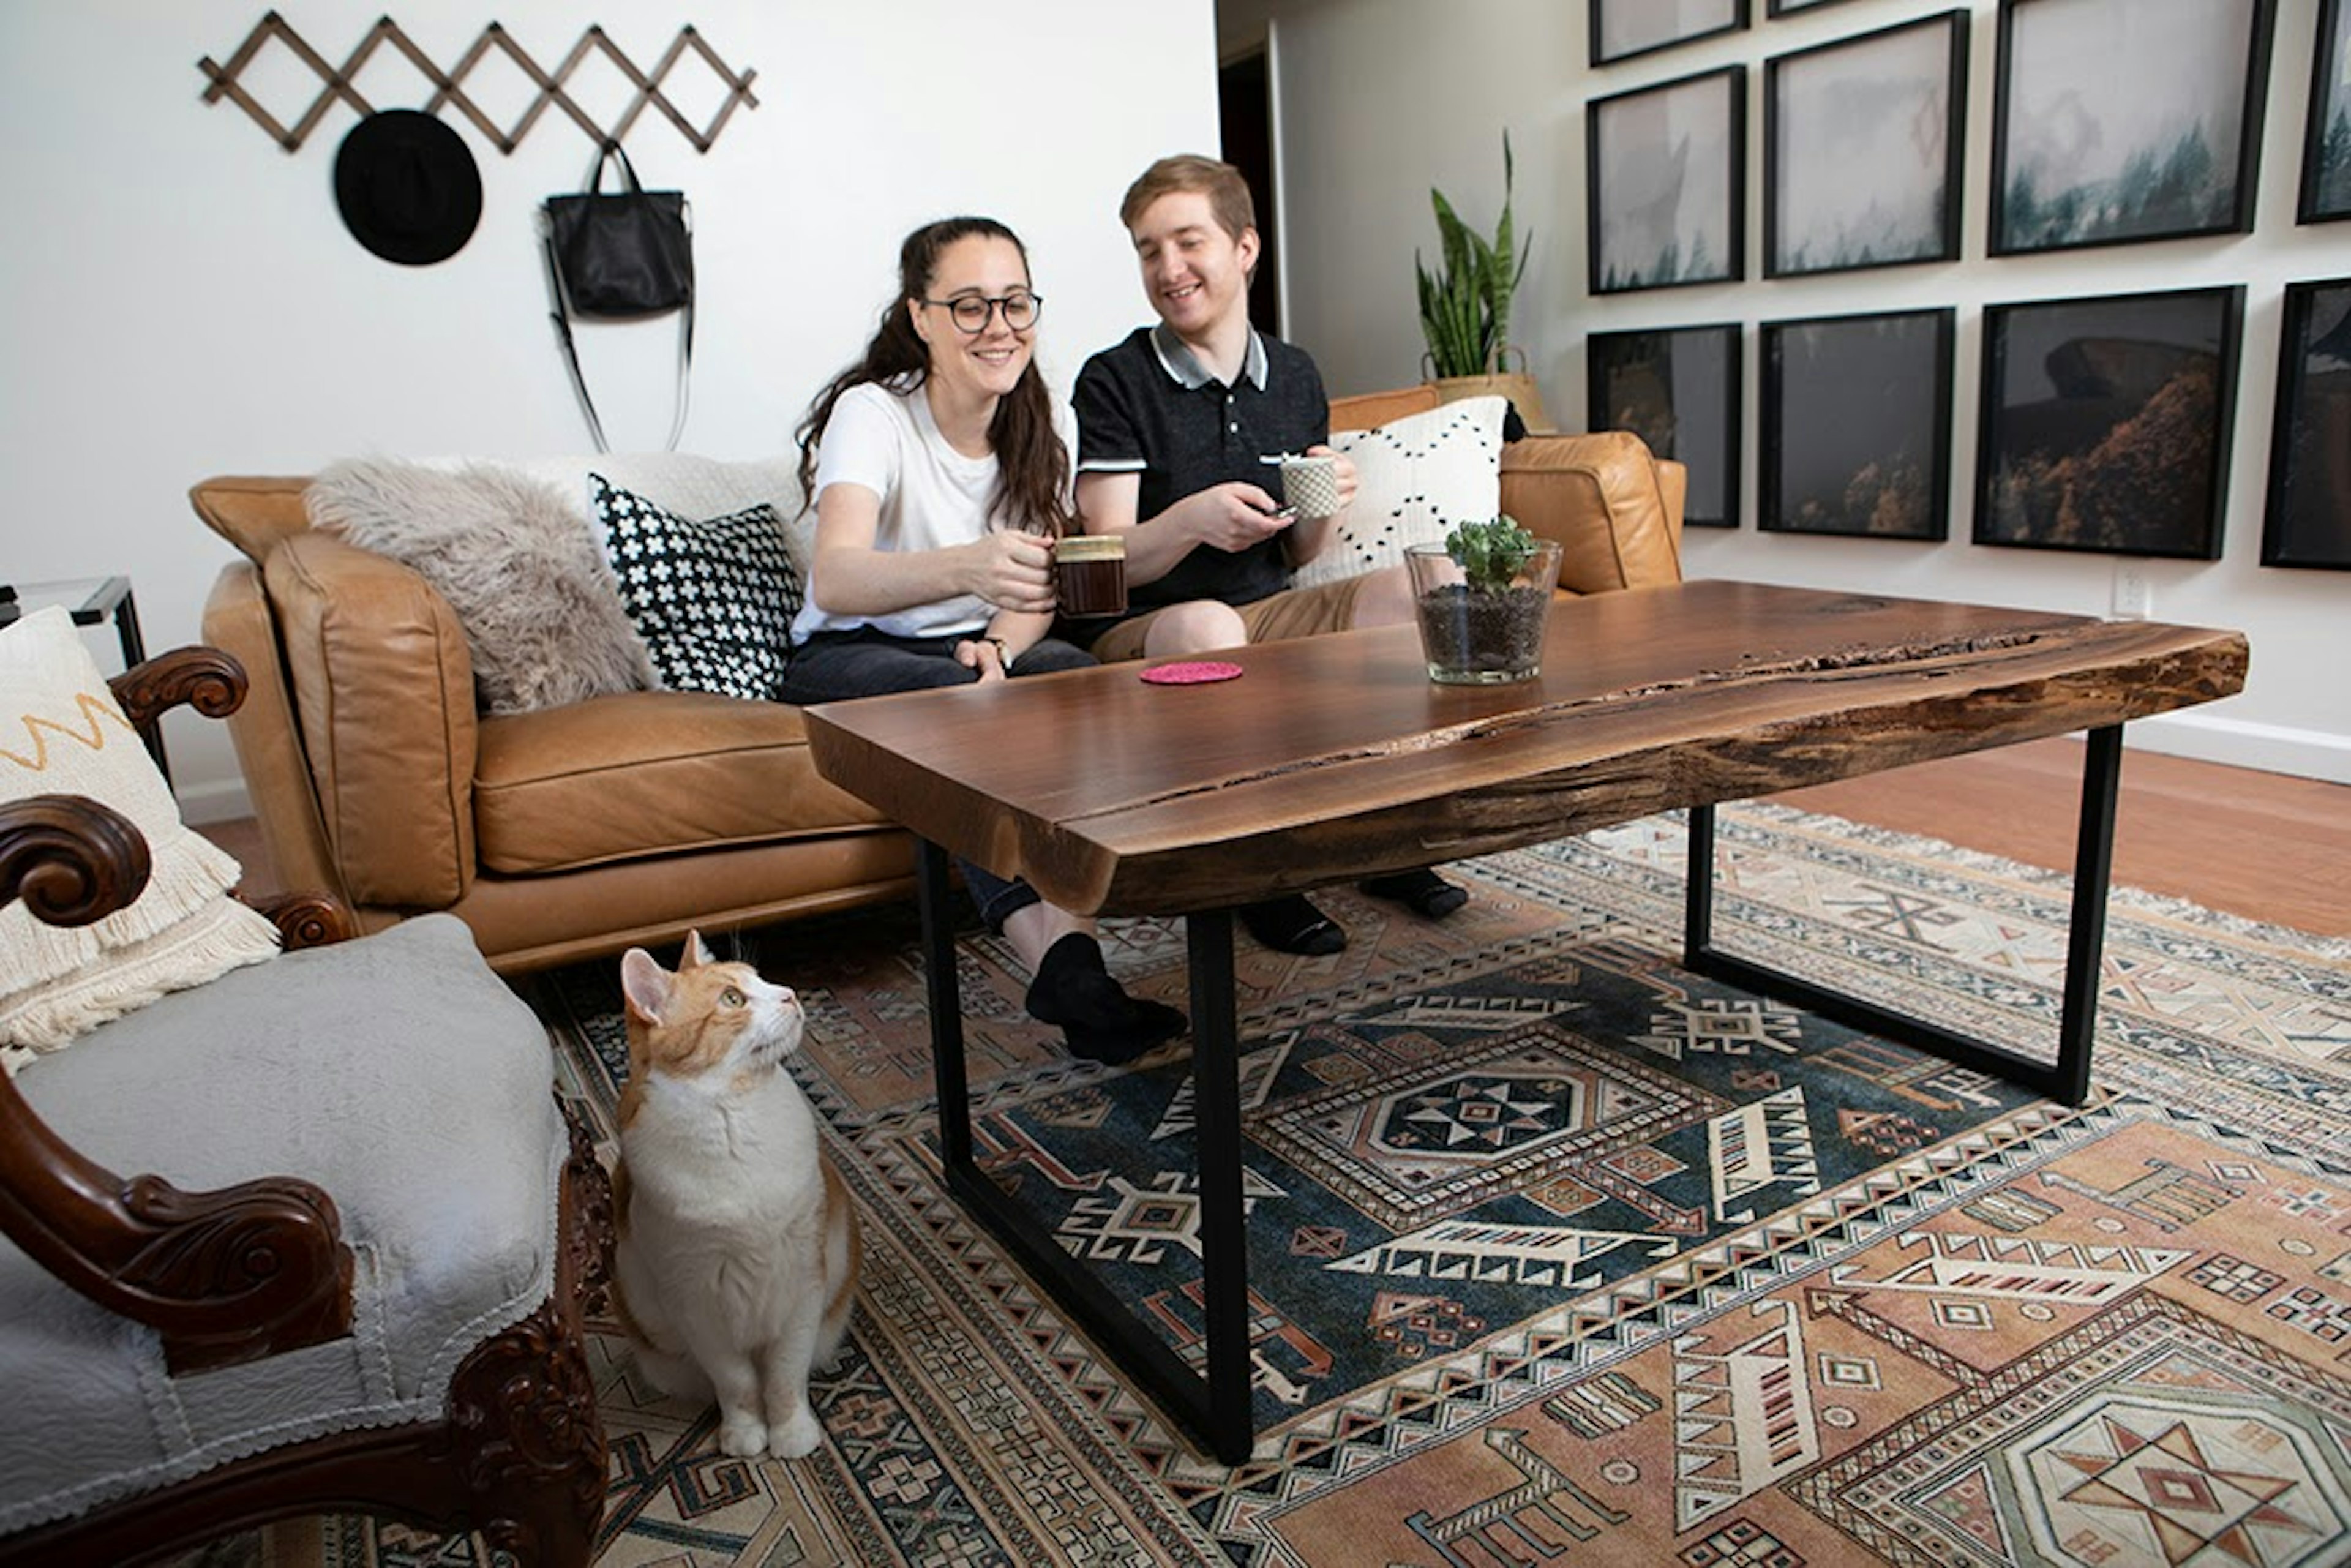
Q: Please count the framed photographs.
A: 10